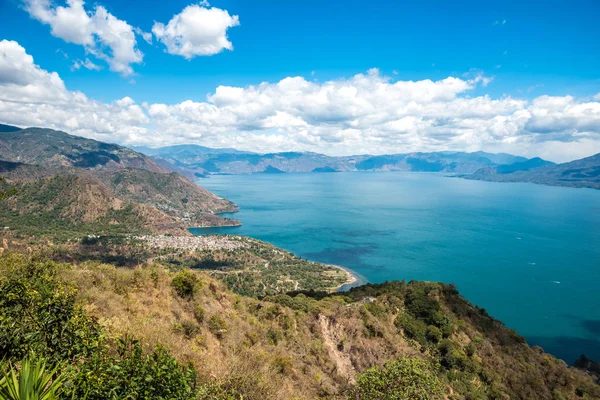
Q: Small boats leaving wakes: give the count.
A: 3